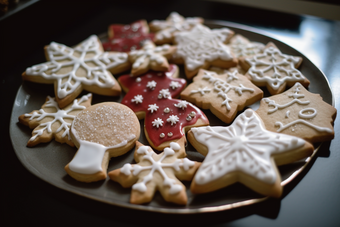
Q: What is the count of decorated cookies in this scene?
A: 14